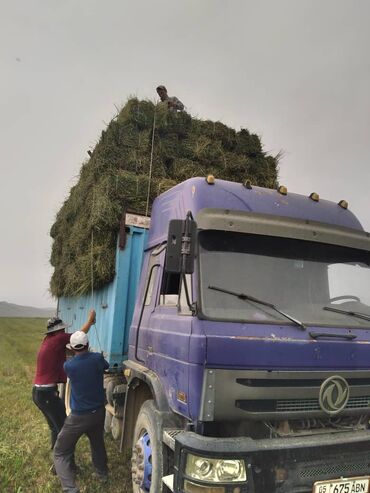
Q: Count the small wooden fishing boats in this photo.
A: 0